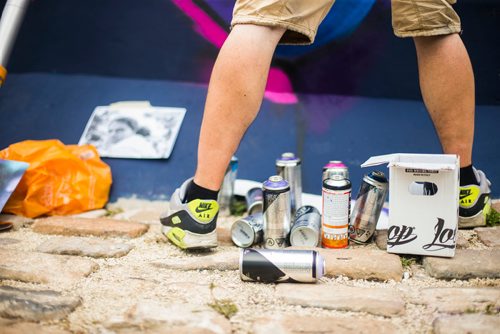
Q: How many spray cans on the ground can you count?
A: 10